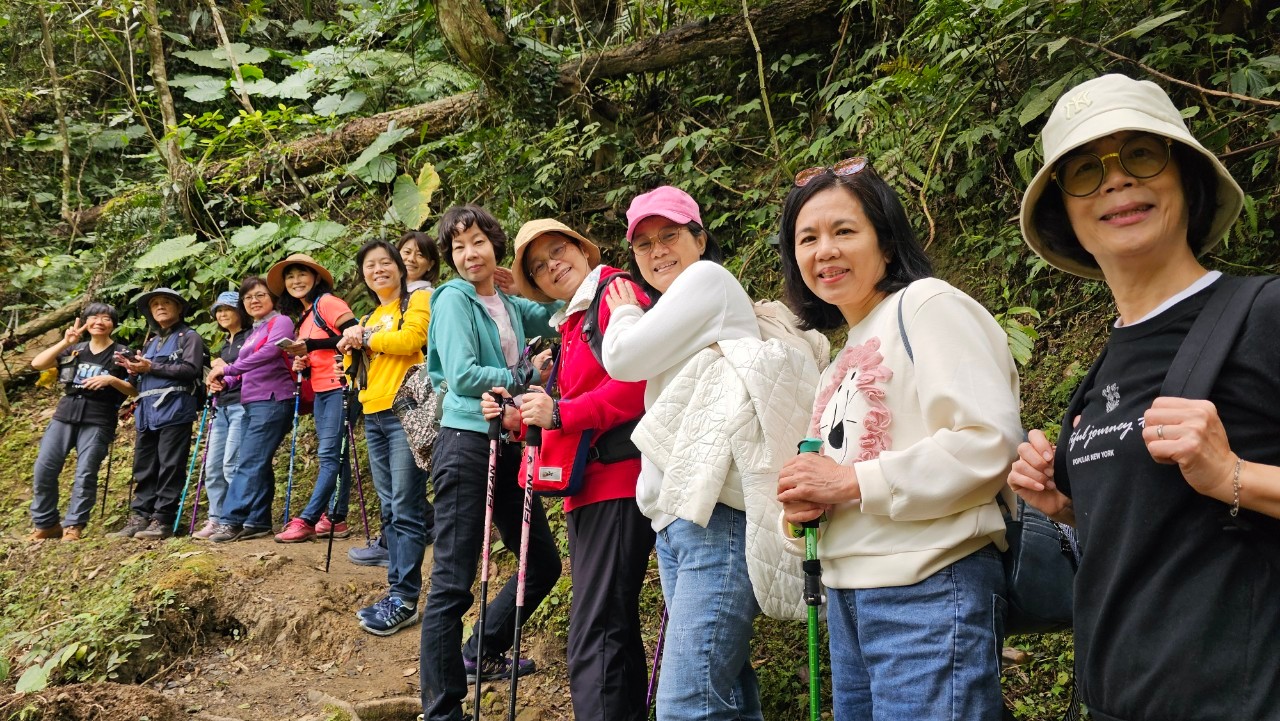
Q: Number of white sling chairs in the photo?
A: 0